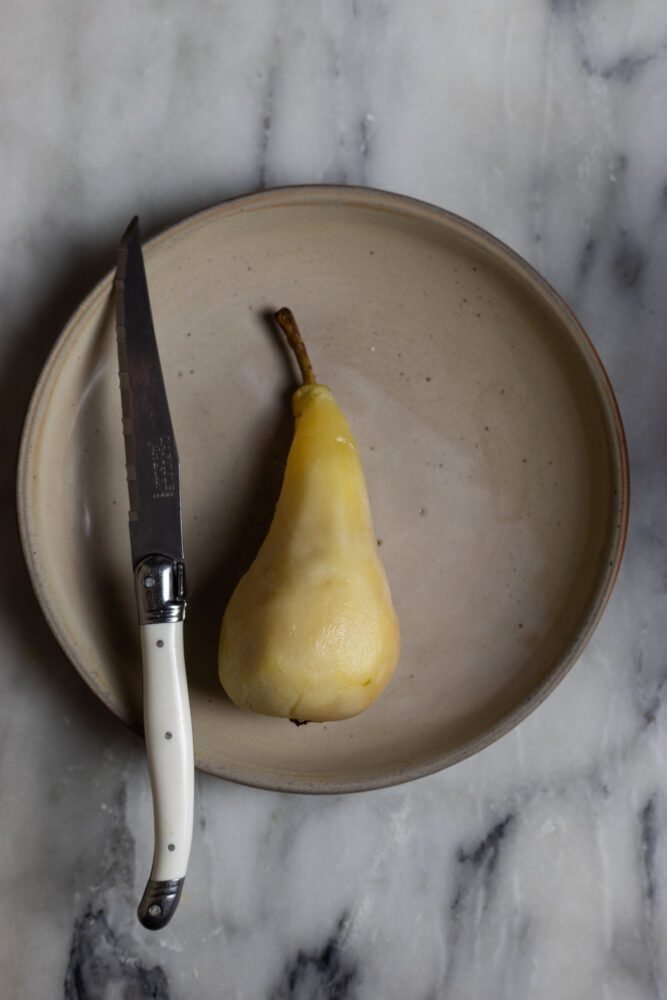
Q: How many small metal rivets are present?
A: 5